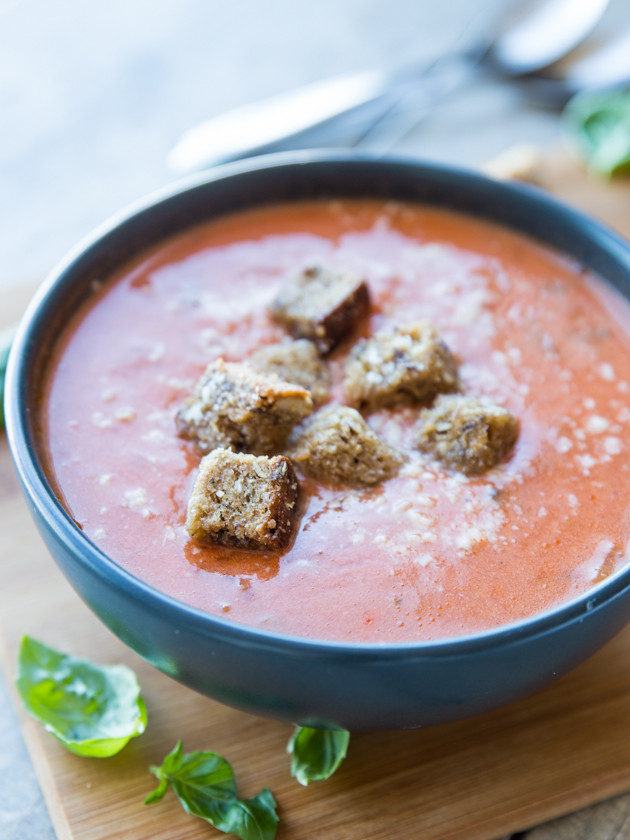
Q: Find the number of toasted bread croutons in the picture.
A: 7